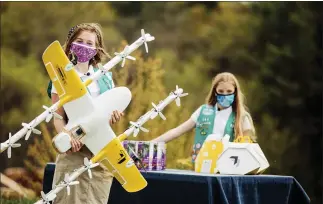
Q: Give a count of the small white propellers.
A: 12